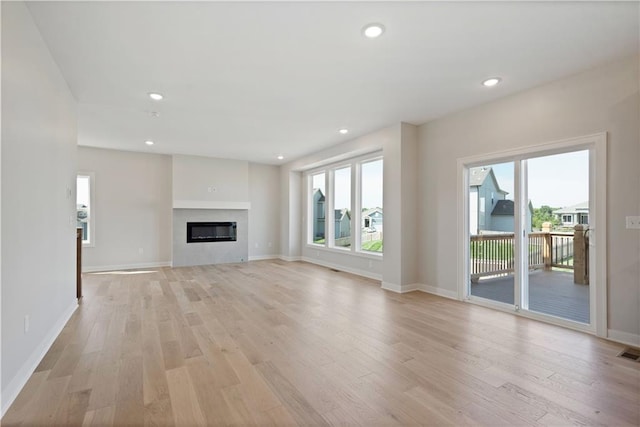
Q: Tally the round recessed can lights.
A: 6